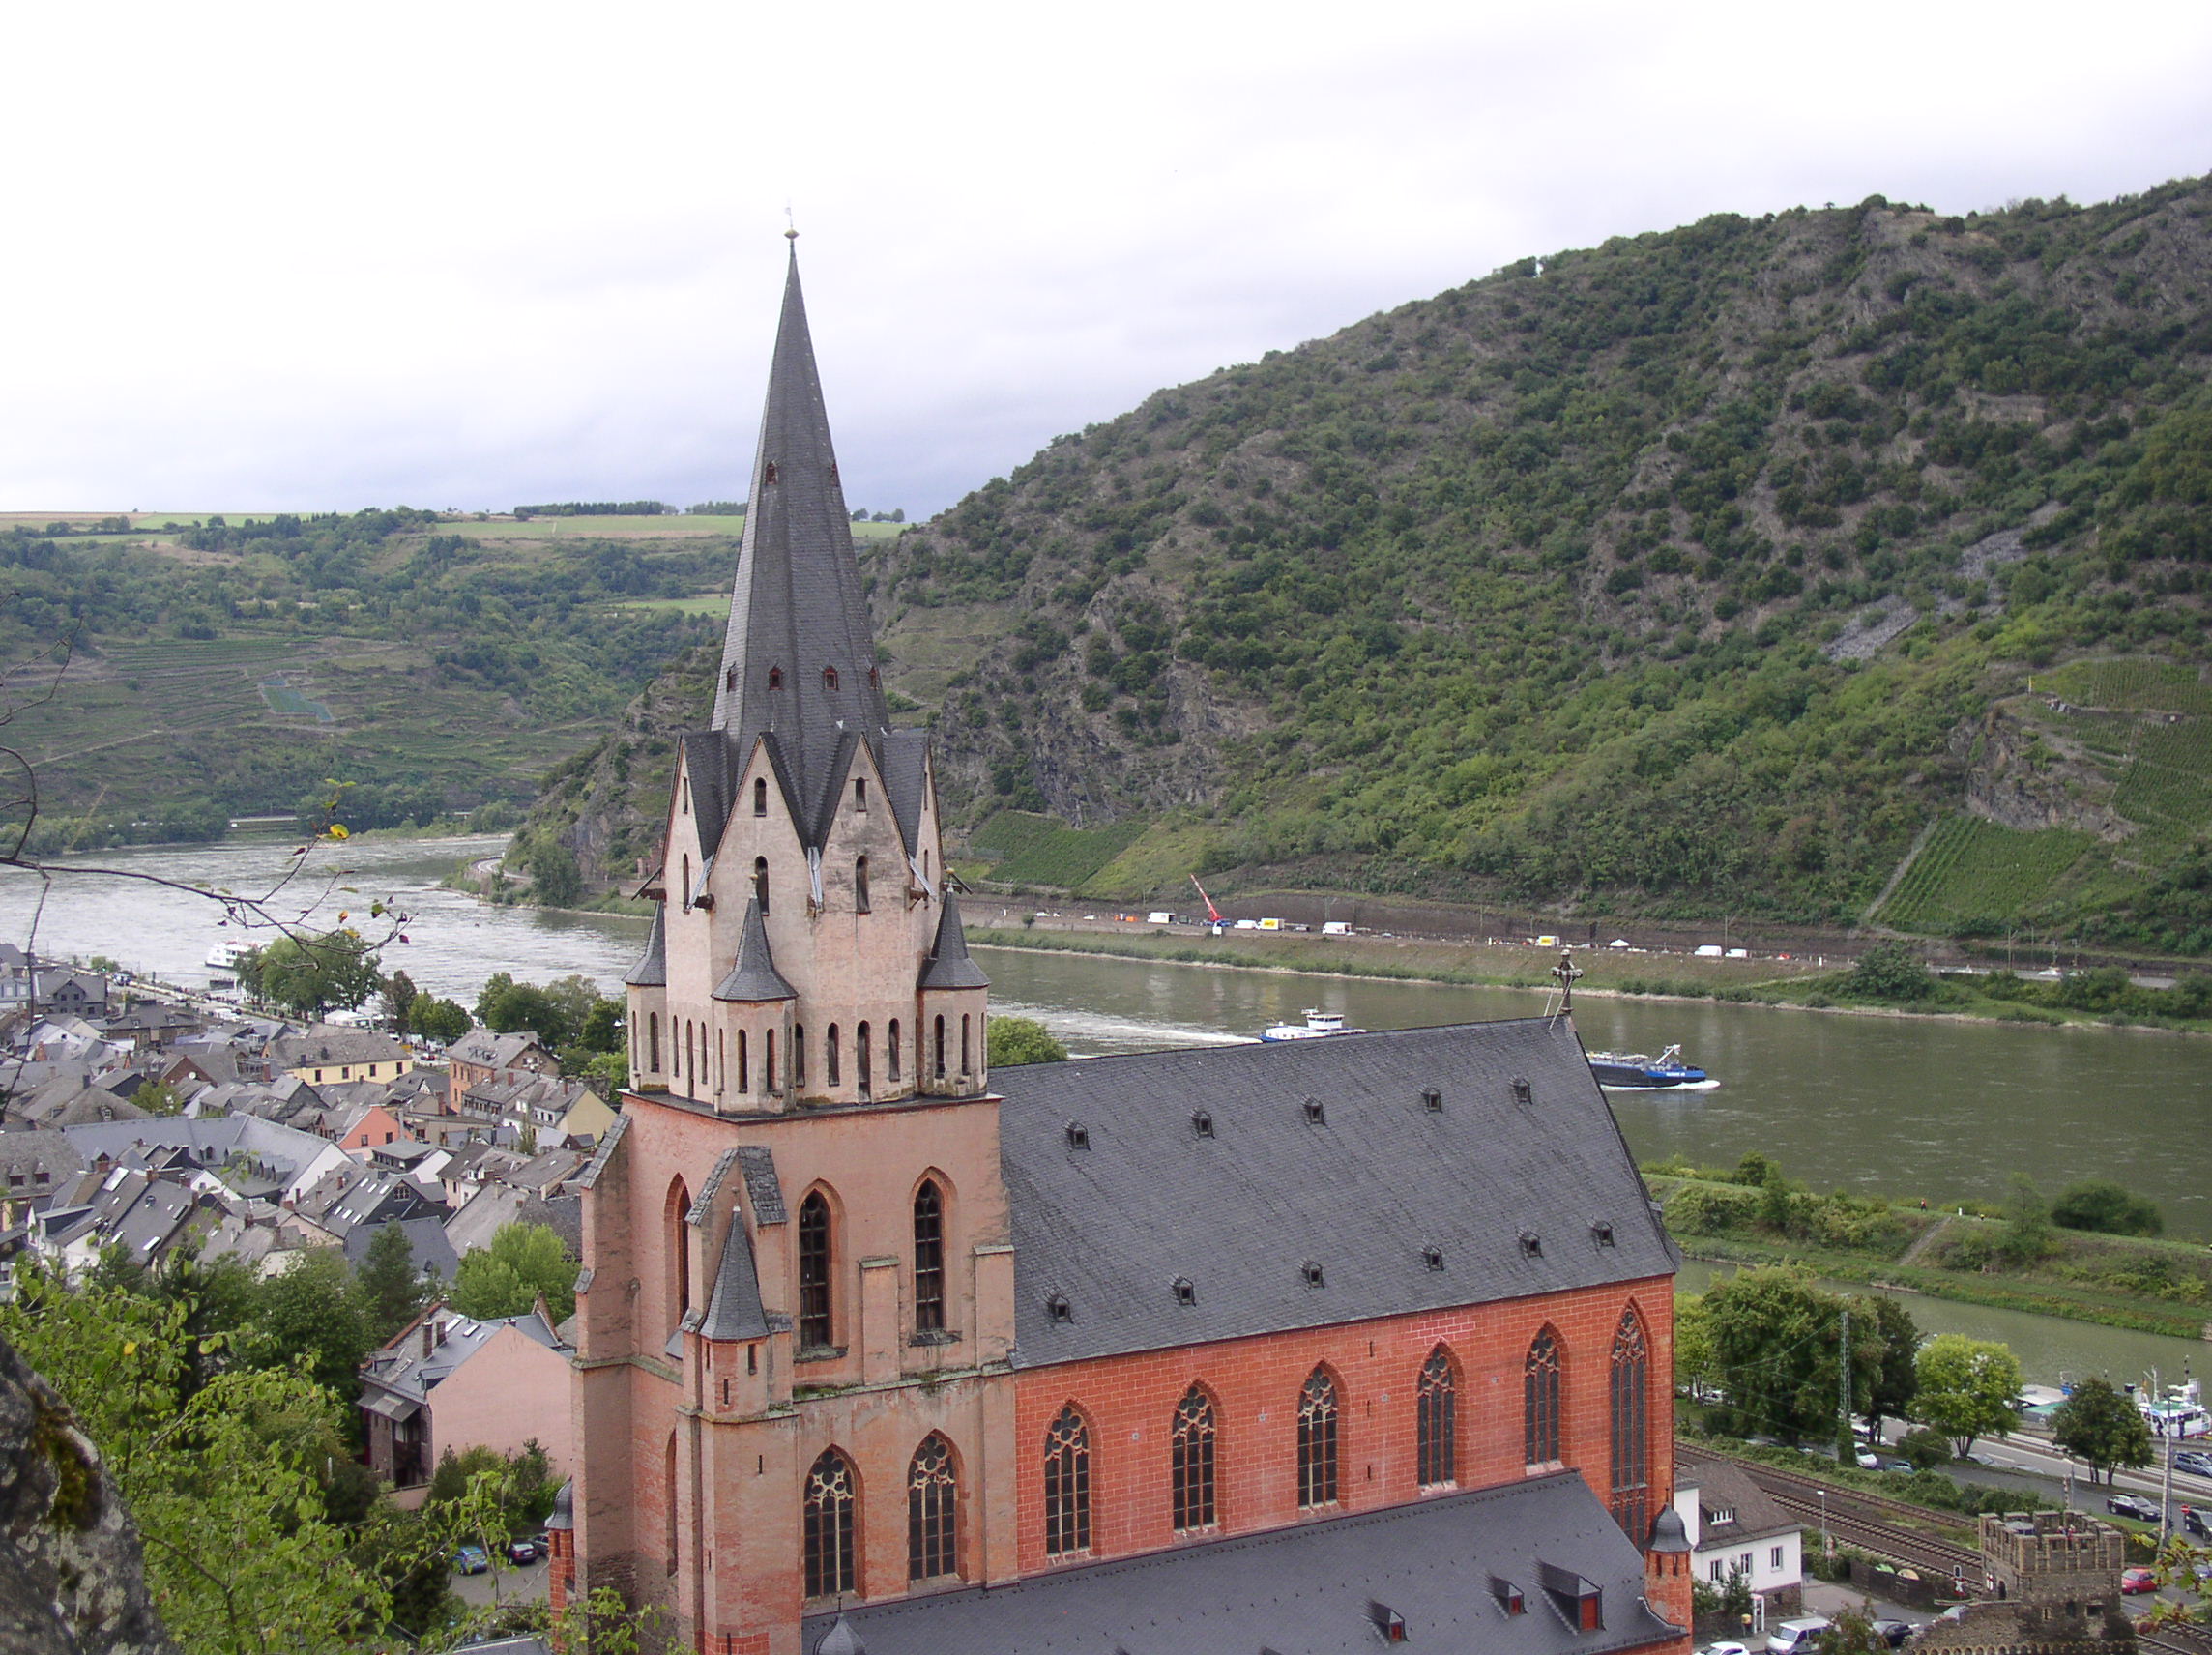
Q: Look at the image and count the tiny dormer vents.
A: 11